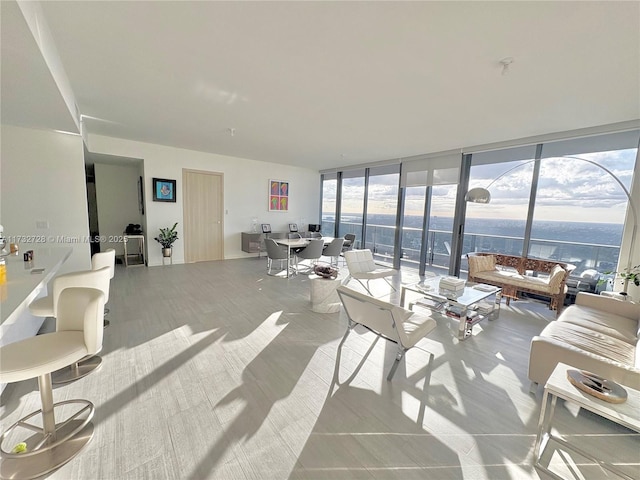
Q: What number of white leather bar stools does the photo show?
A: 3